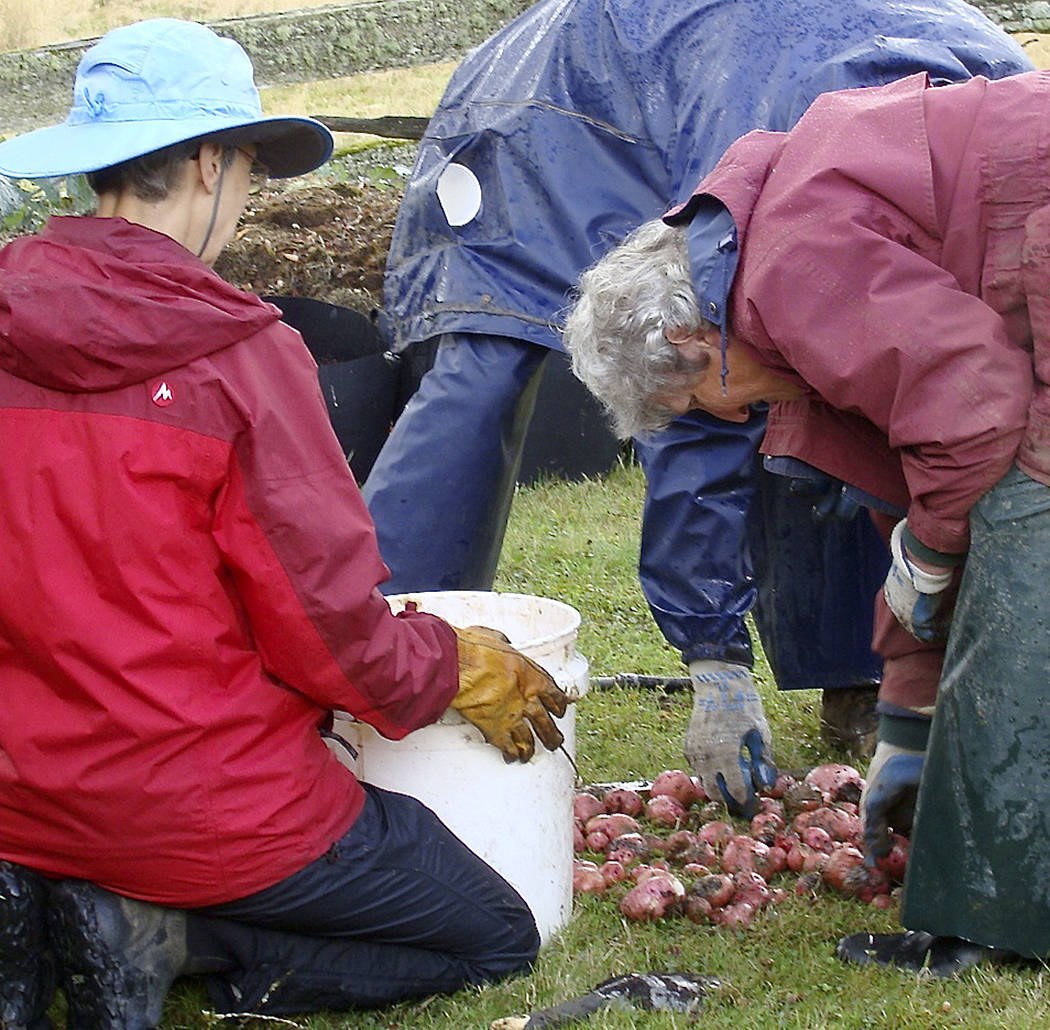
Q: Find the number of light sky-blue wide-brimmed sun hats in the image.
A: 1